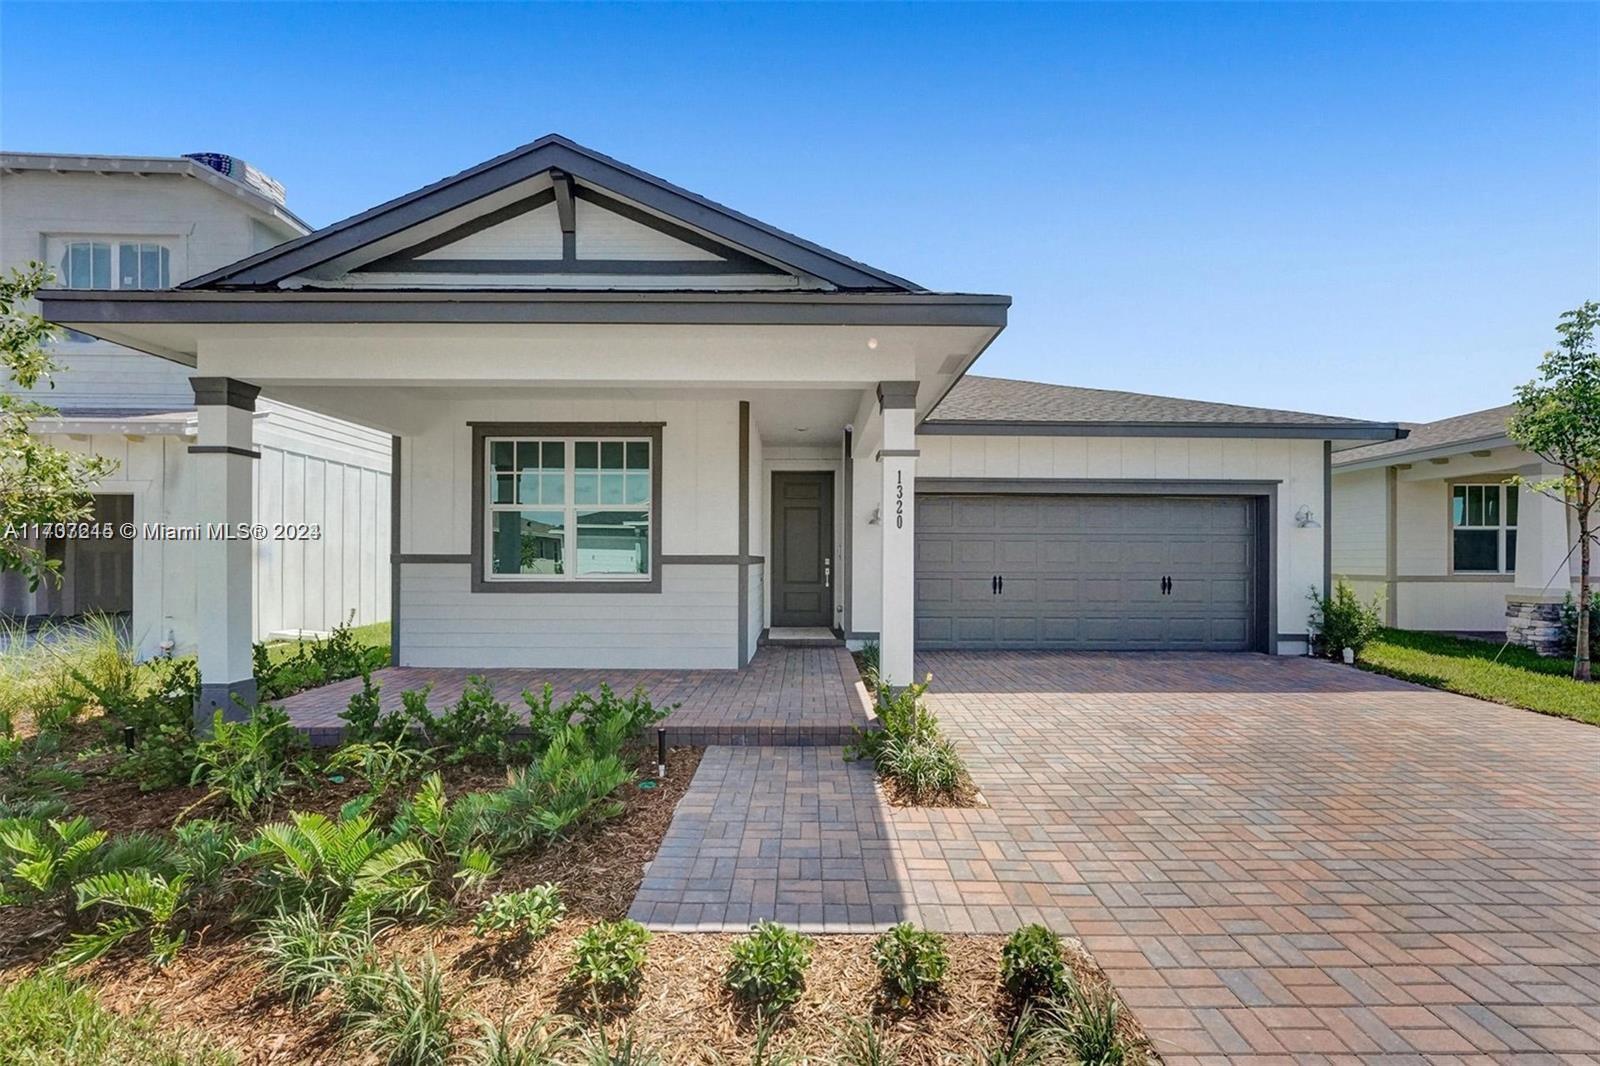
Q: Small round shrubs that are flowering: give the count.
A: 0